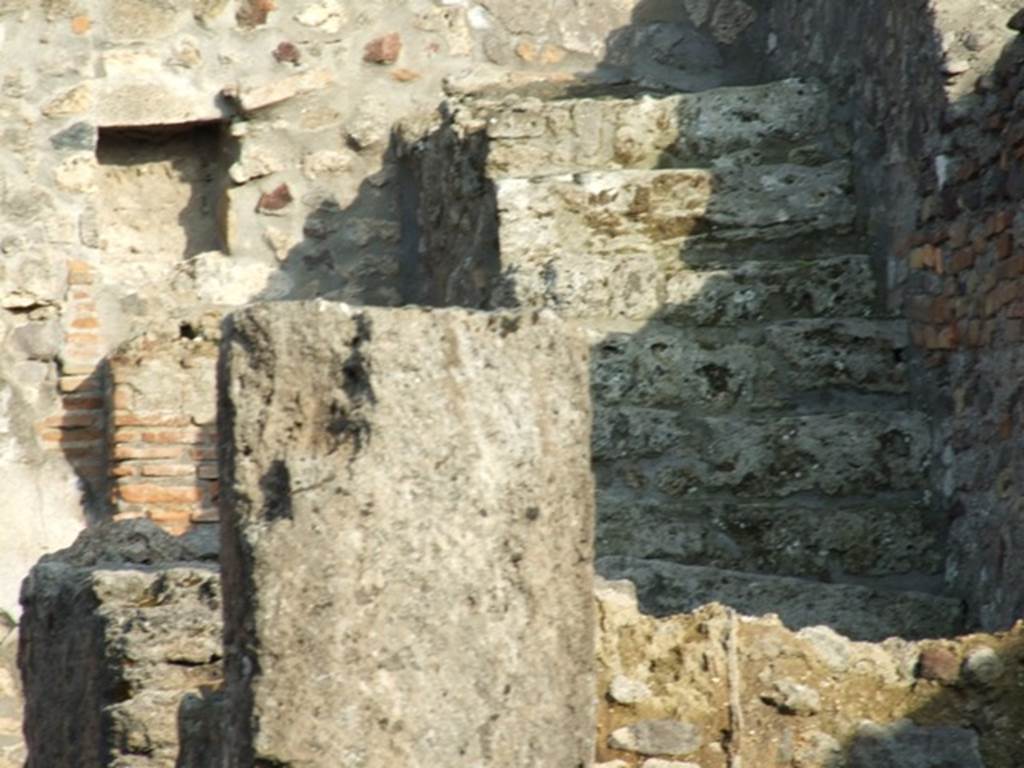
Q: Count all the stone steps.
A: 7